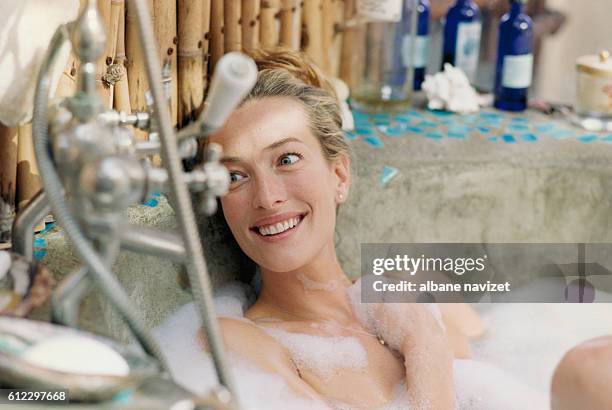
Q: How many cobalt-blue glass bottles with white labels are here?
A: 3